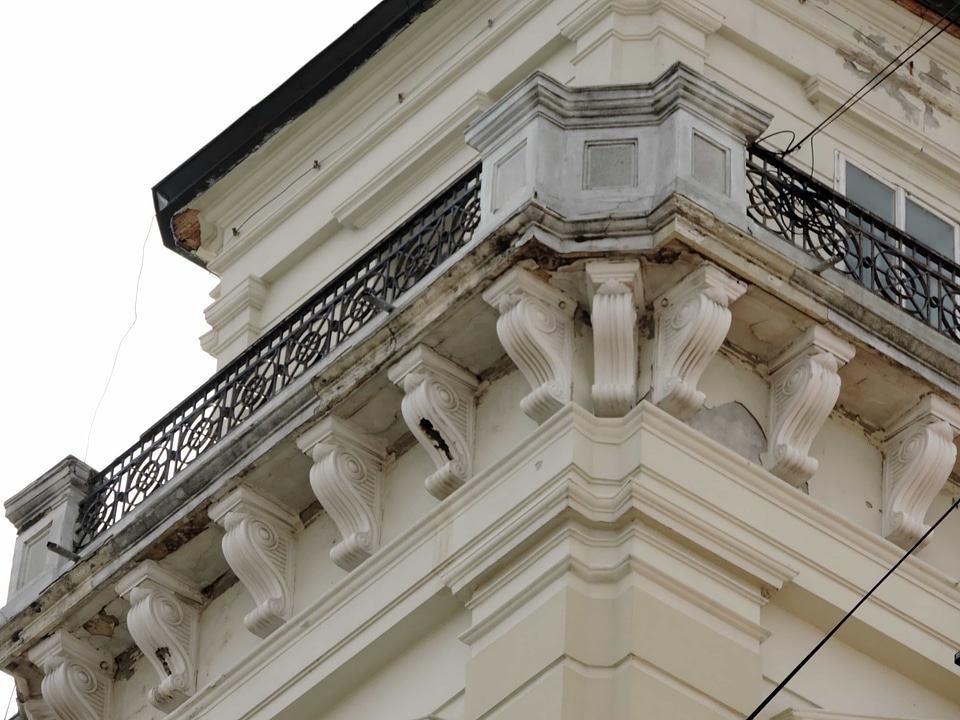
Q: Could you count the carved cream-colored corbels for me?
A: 10